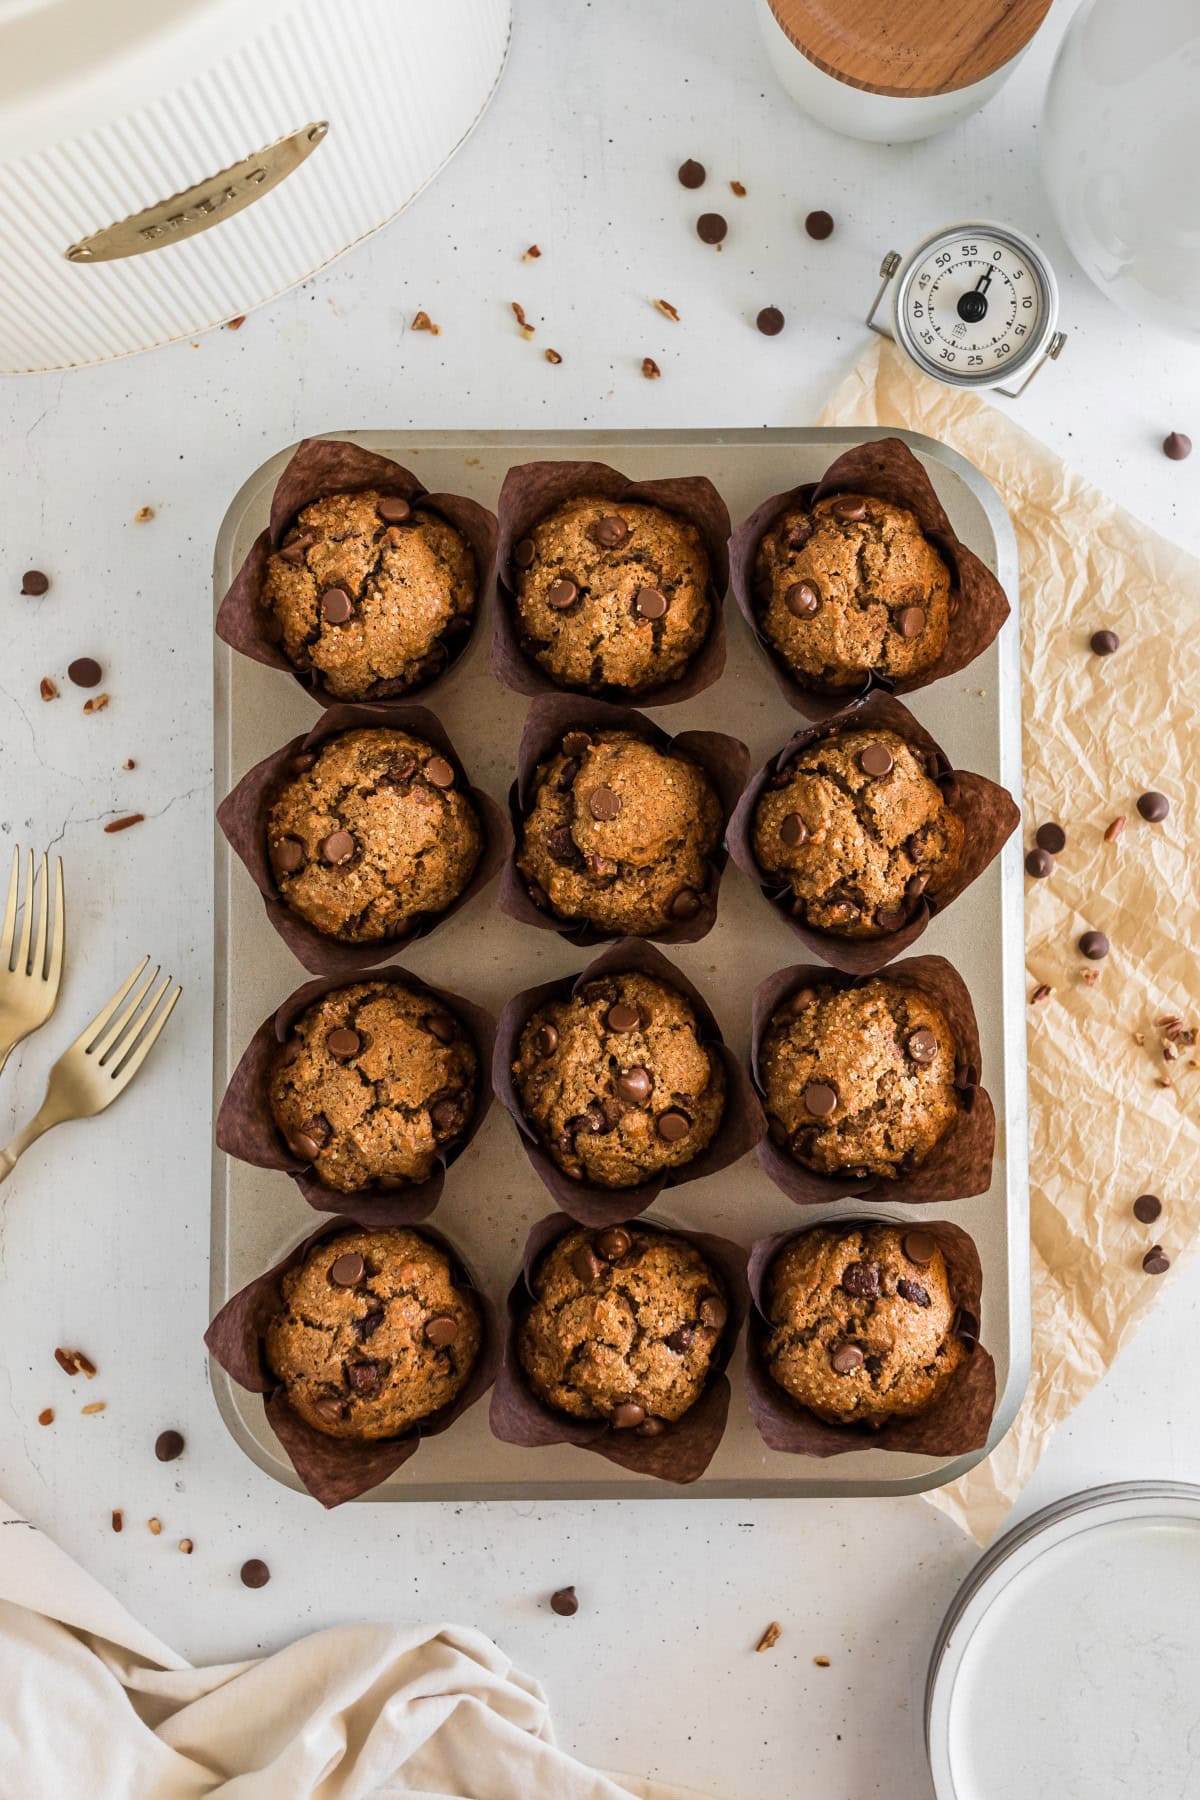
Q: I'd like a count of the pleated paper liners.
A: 12